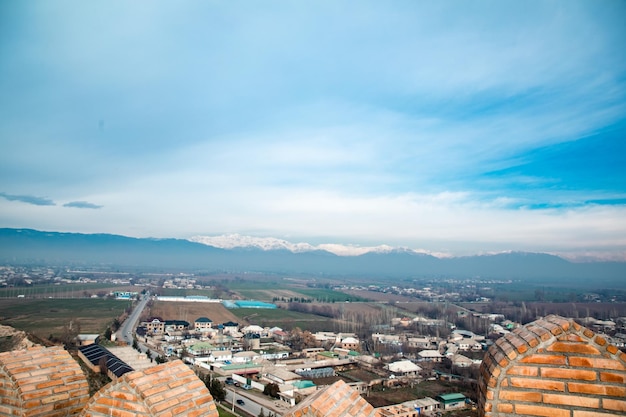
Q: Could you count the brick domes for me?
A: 4